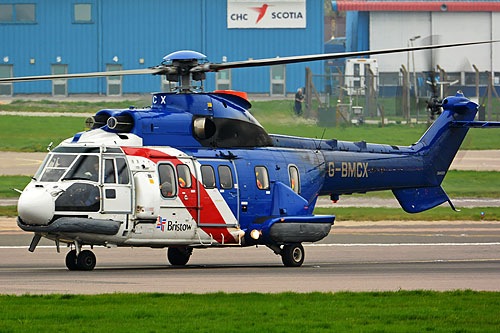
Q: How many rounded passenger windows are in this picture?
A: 6